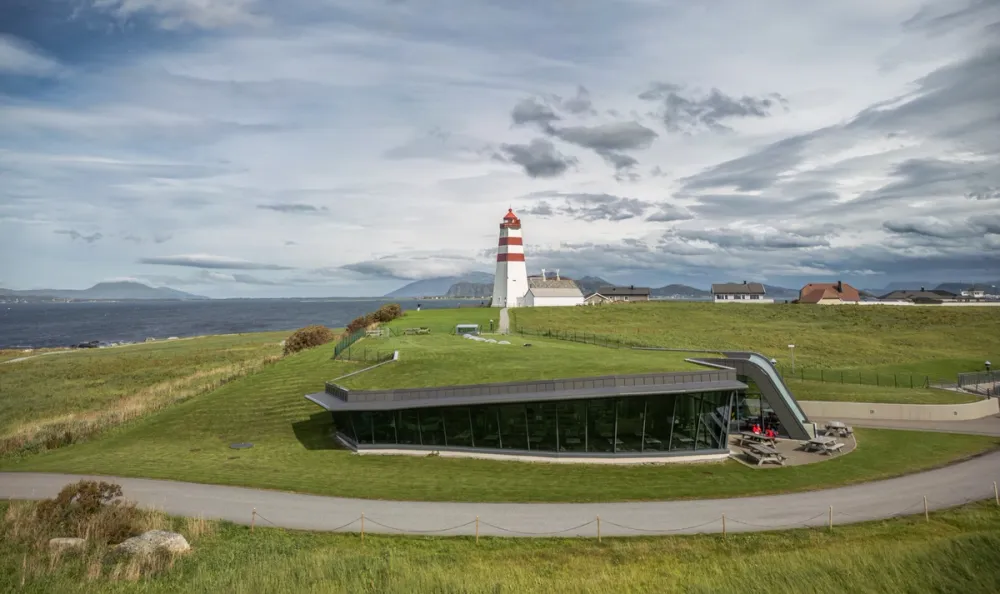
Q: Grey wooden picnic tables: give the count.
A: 4